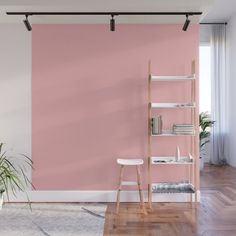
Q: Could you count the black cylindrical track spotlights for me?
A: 3